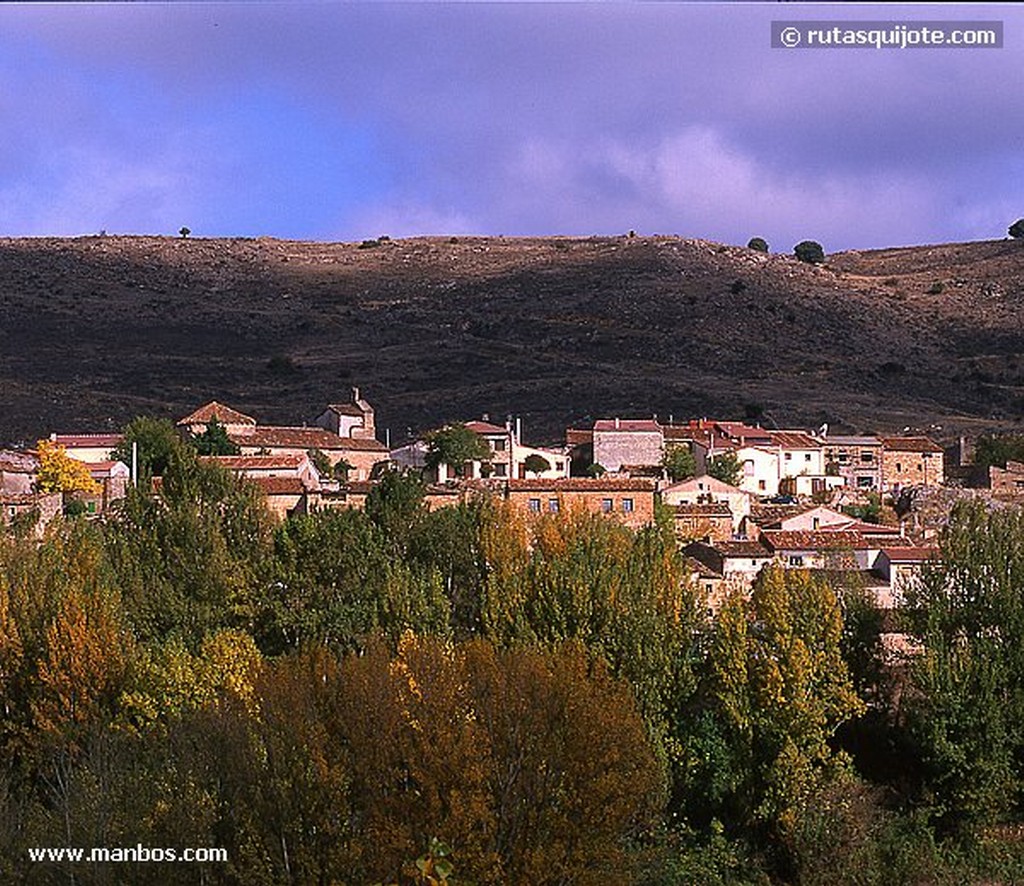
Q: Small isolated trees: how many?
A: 4